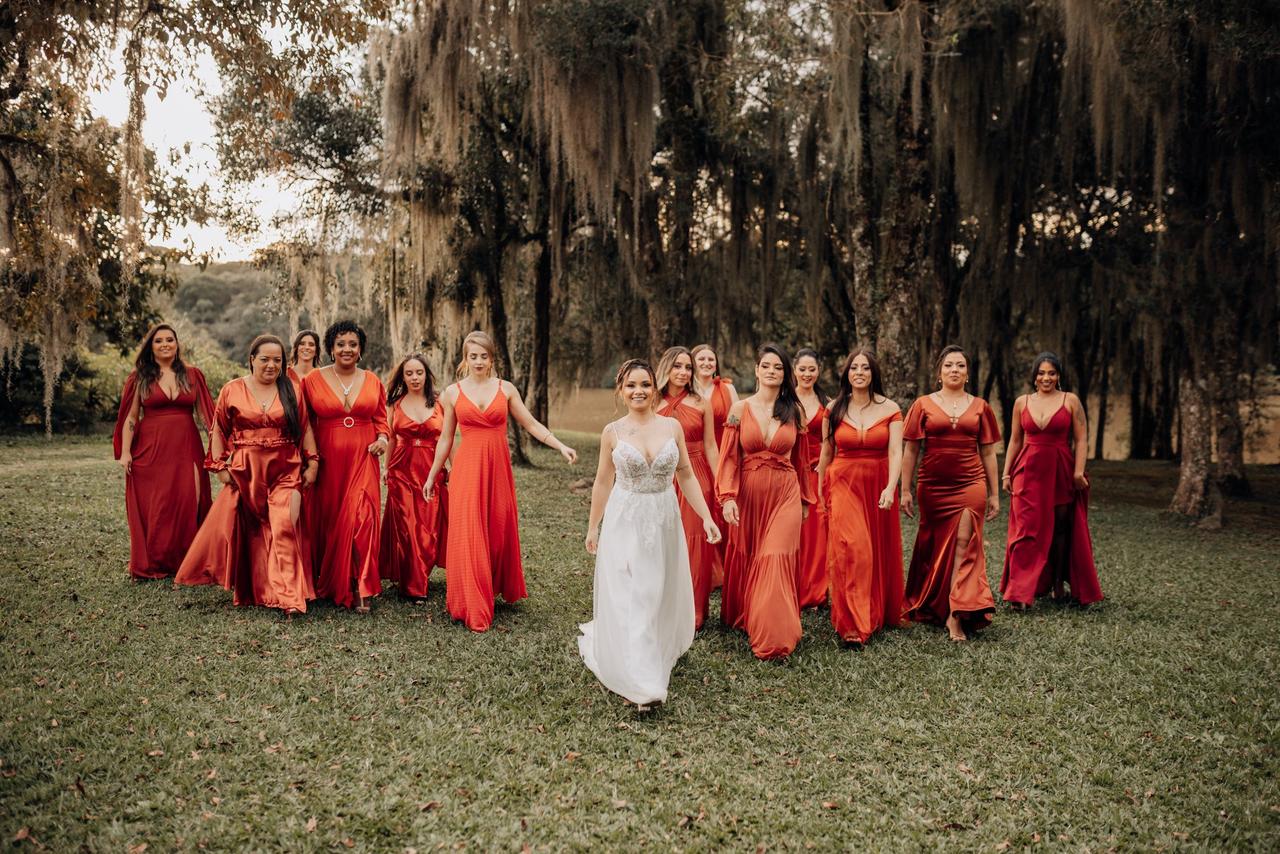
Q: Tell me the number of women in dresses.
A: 14